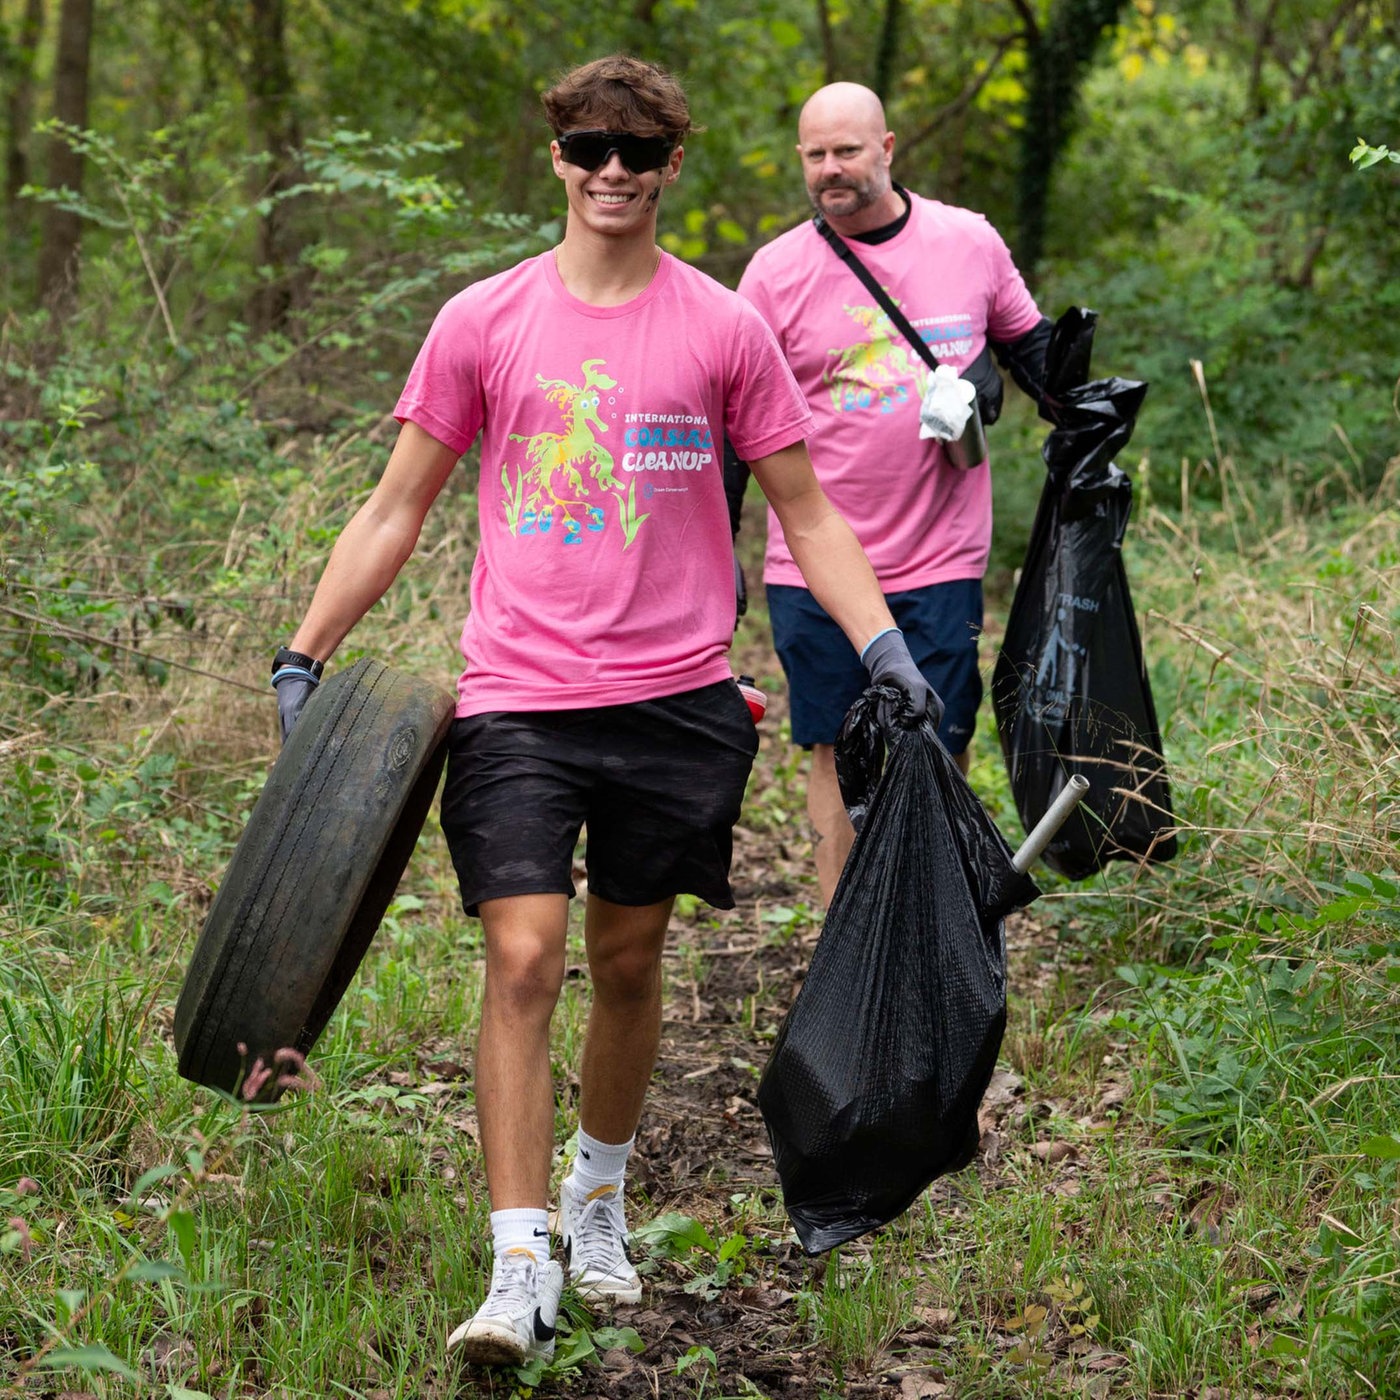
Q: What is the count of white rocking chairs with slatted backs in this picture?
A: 0